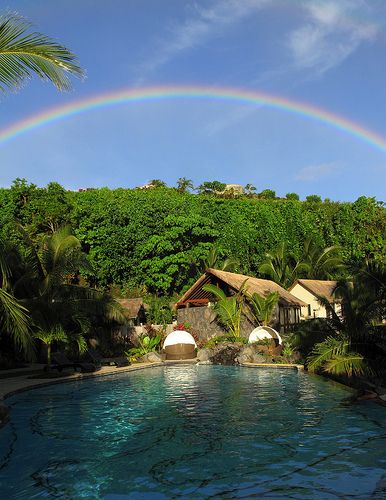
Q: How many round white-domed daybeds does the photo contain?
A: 2